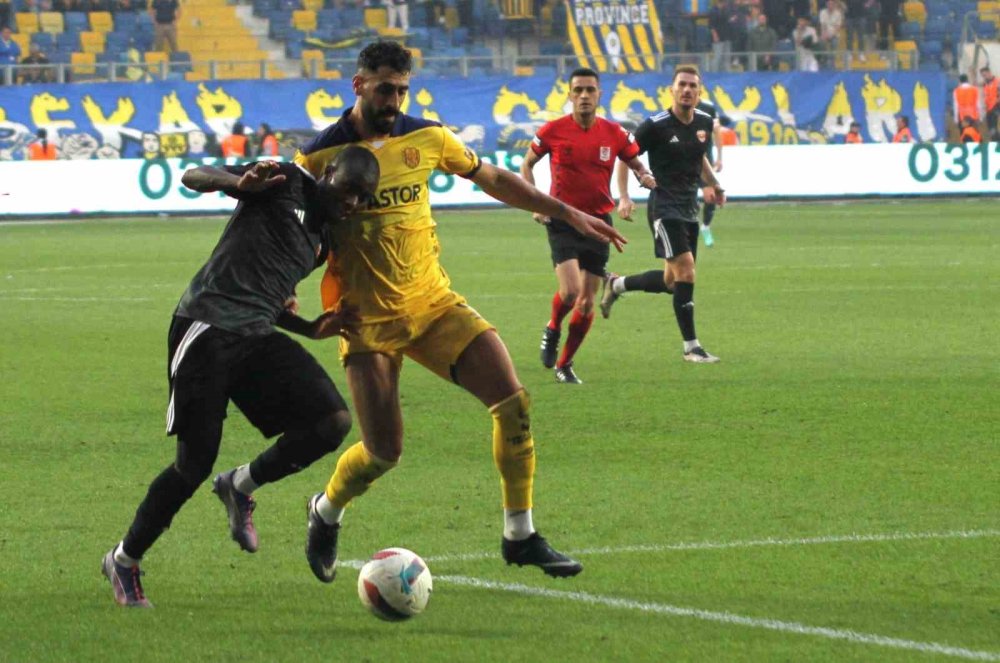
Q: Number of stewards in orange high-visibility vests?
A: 9